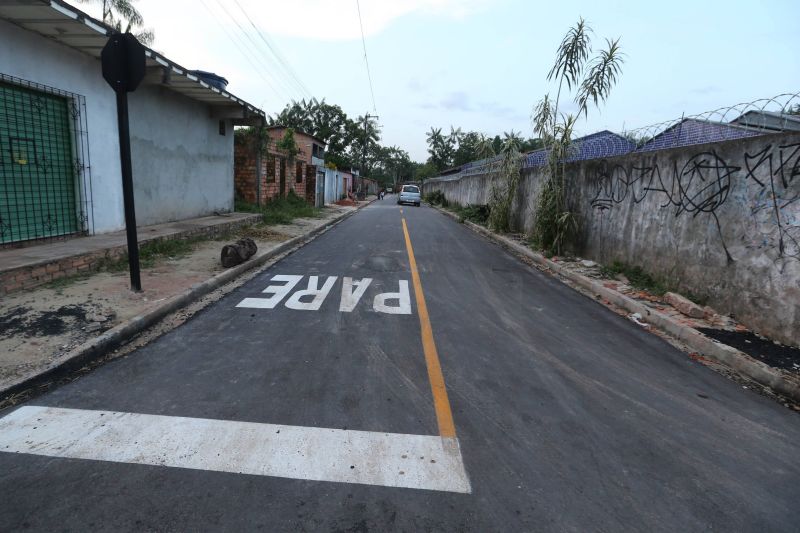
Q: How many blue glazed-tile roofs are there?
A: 2